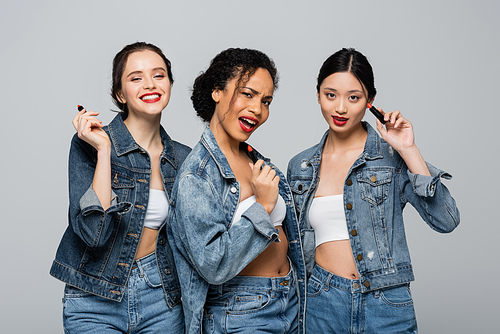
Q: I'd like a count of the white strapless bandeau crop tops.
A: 3